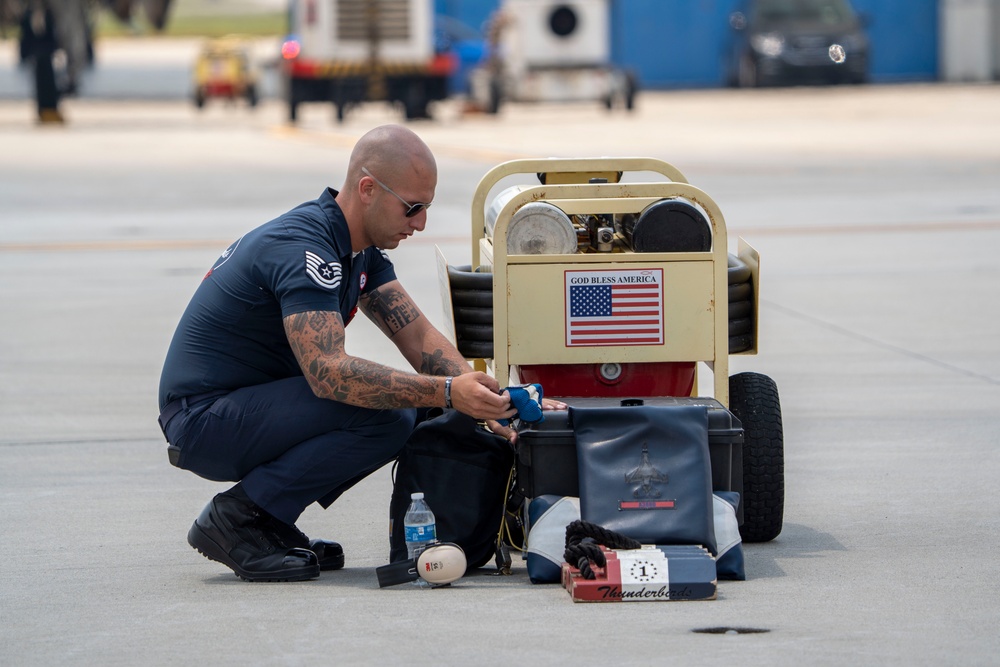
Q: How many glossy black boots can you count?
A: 2